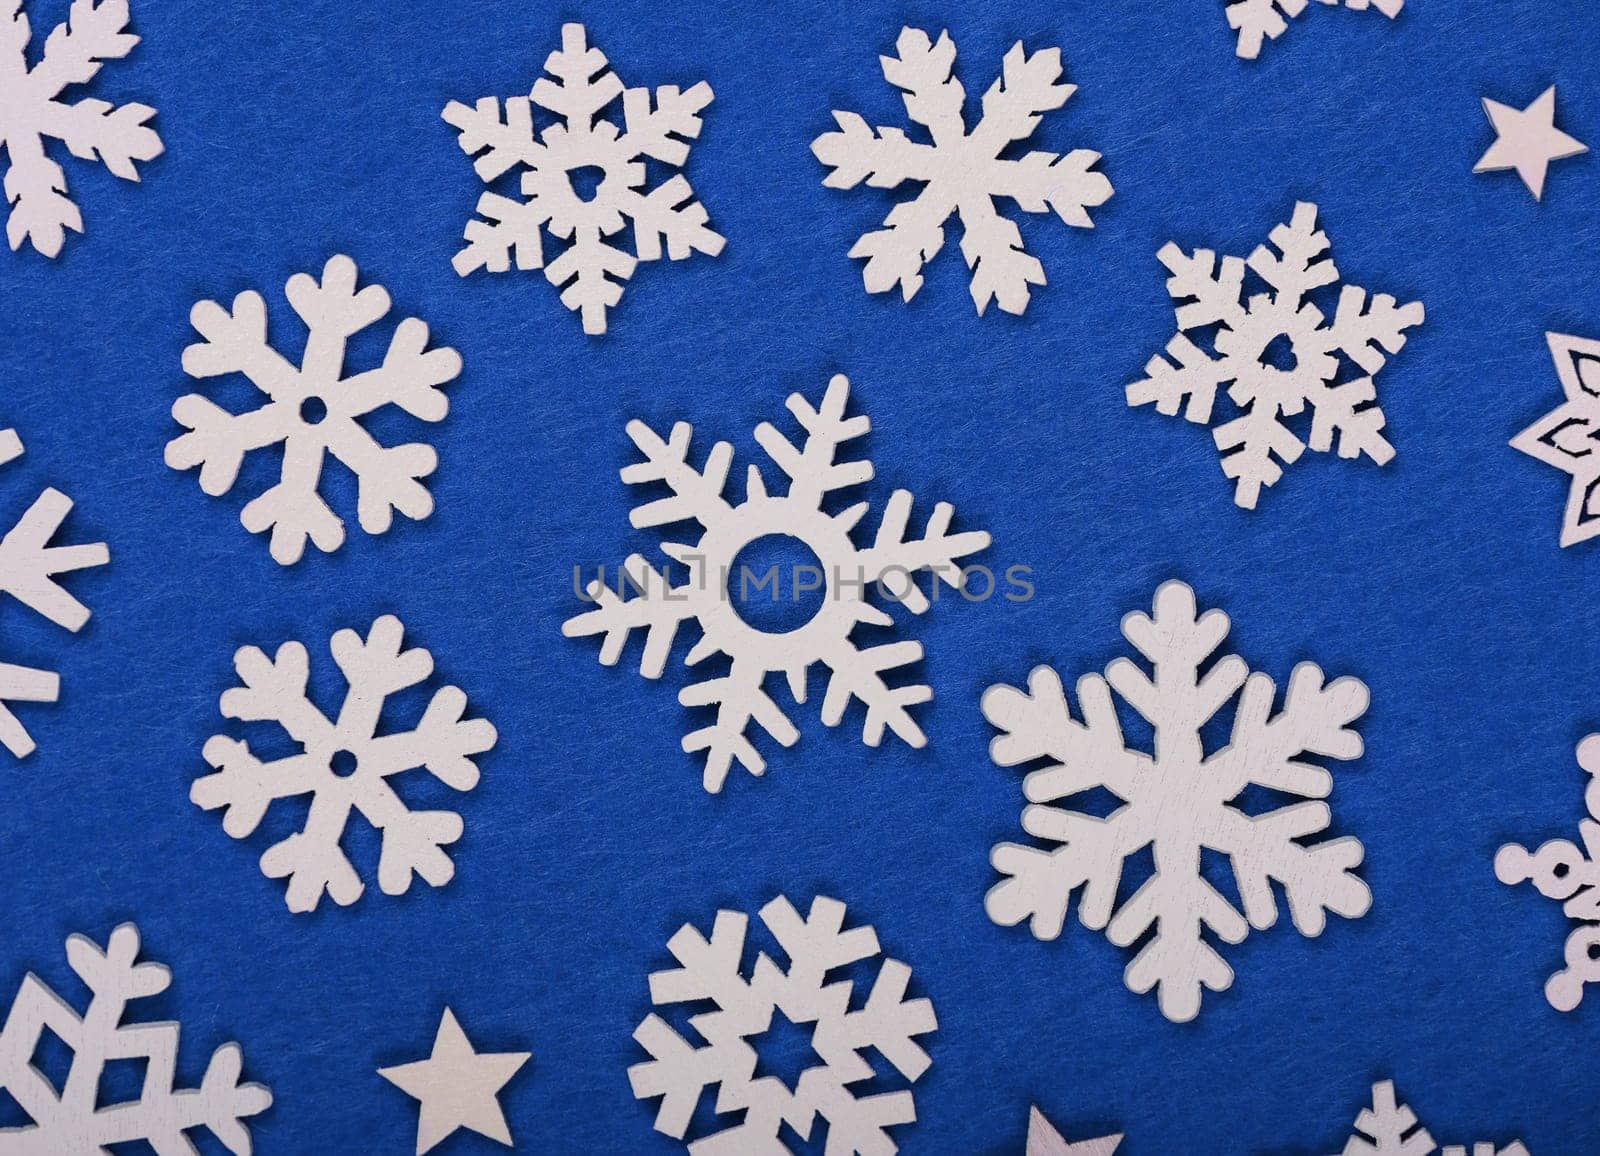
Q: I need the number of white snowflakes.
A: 15